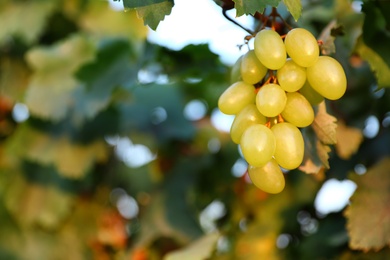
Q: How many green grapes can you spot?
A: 14